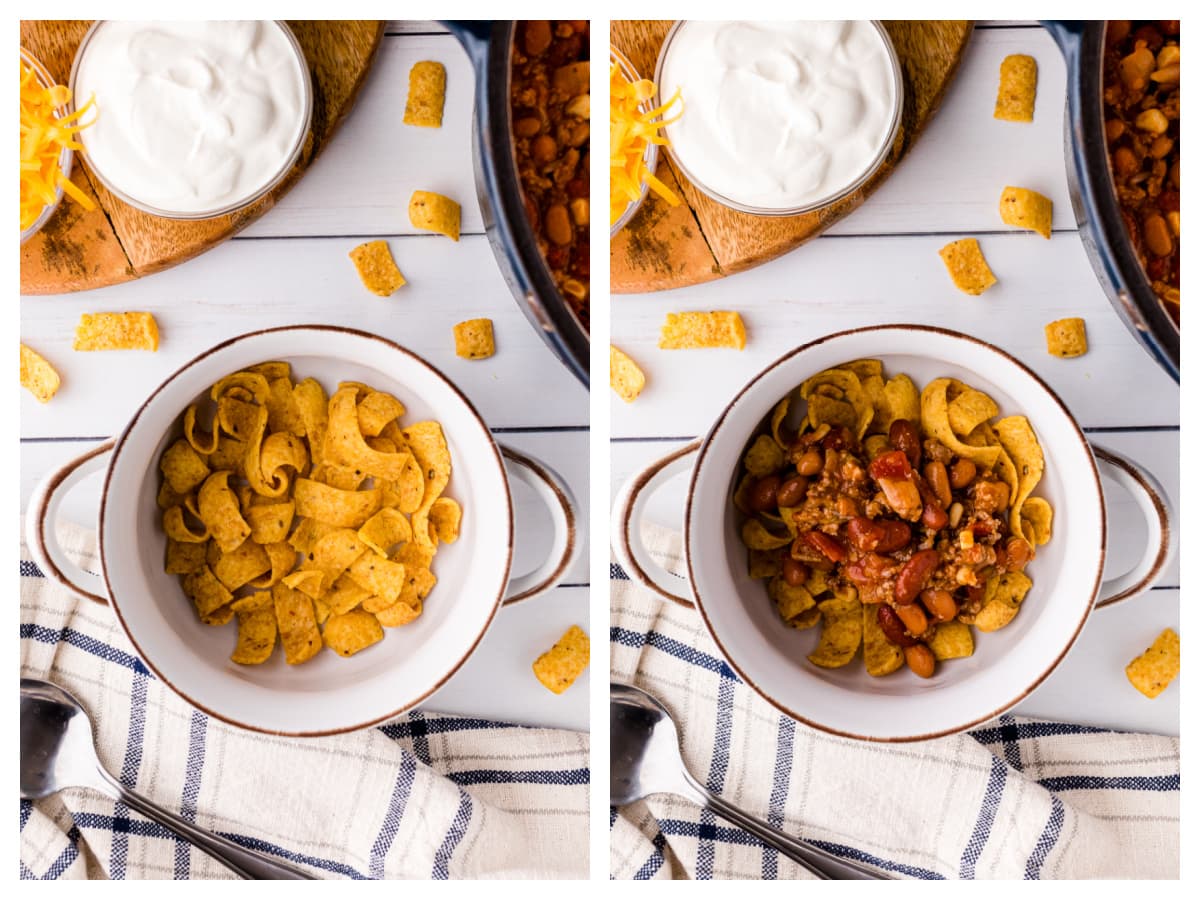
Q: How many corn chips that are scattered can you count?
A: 14